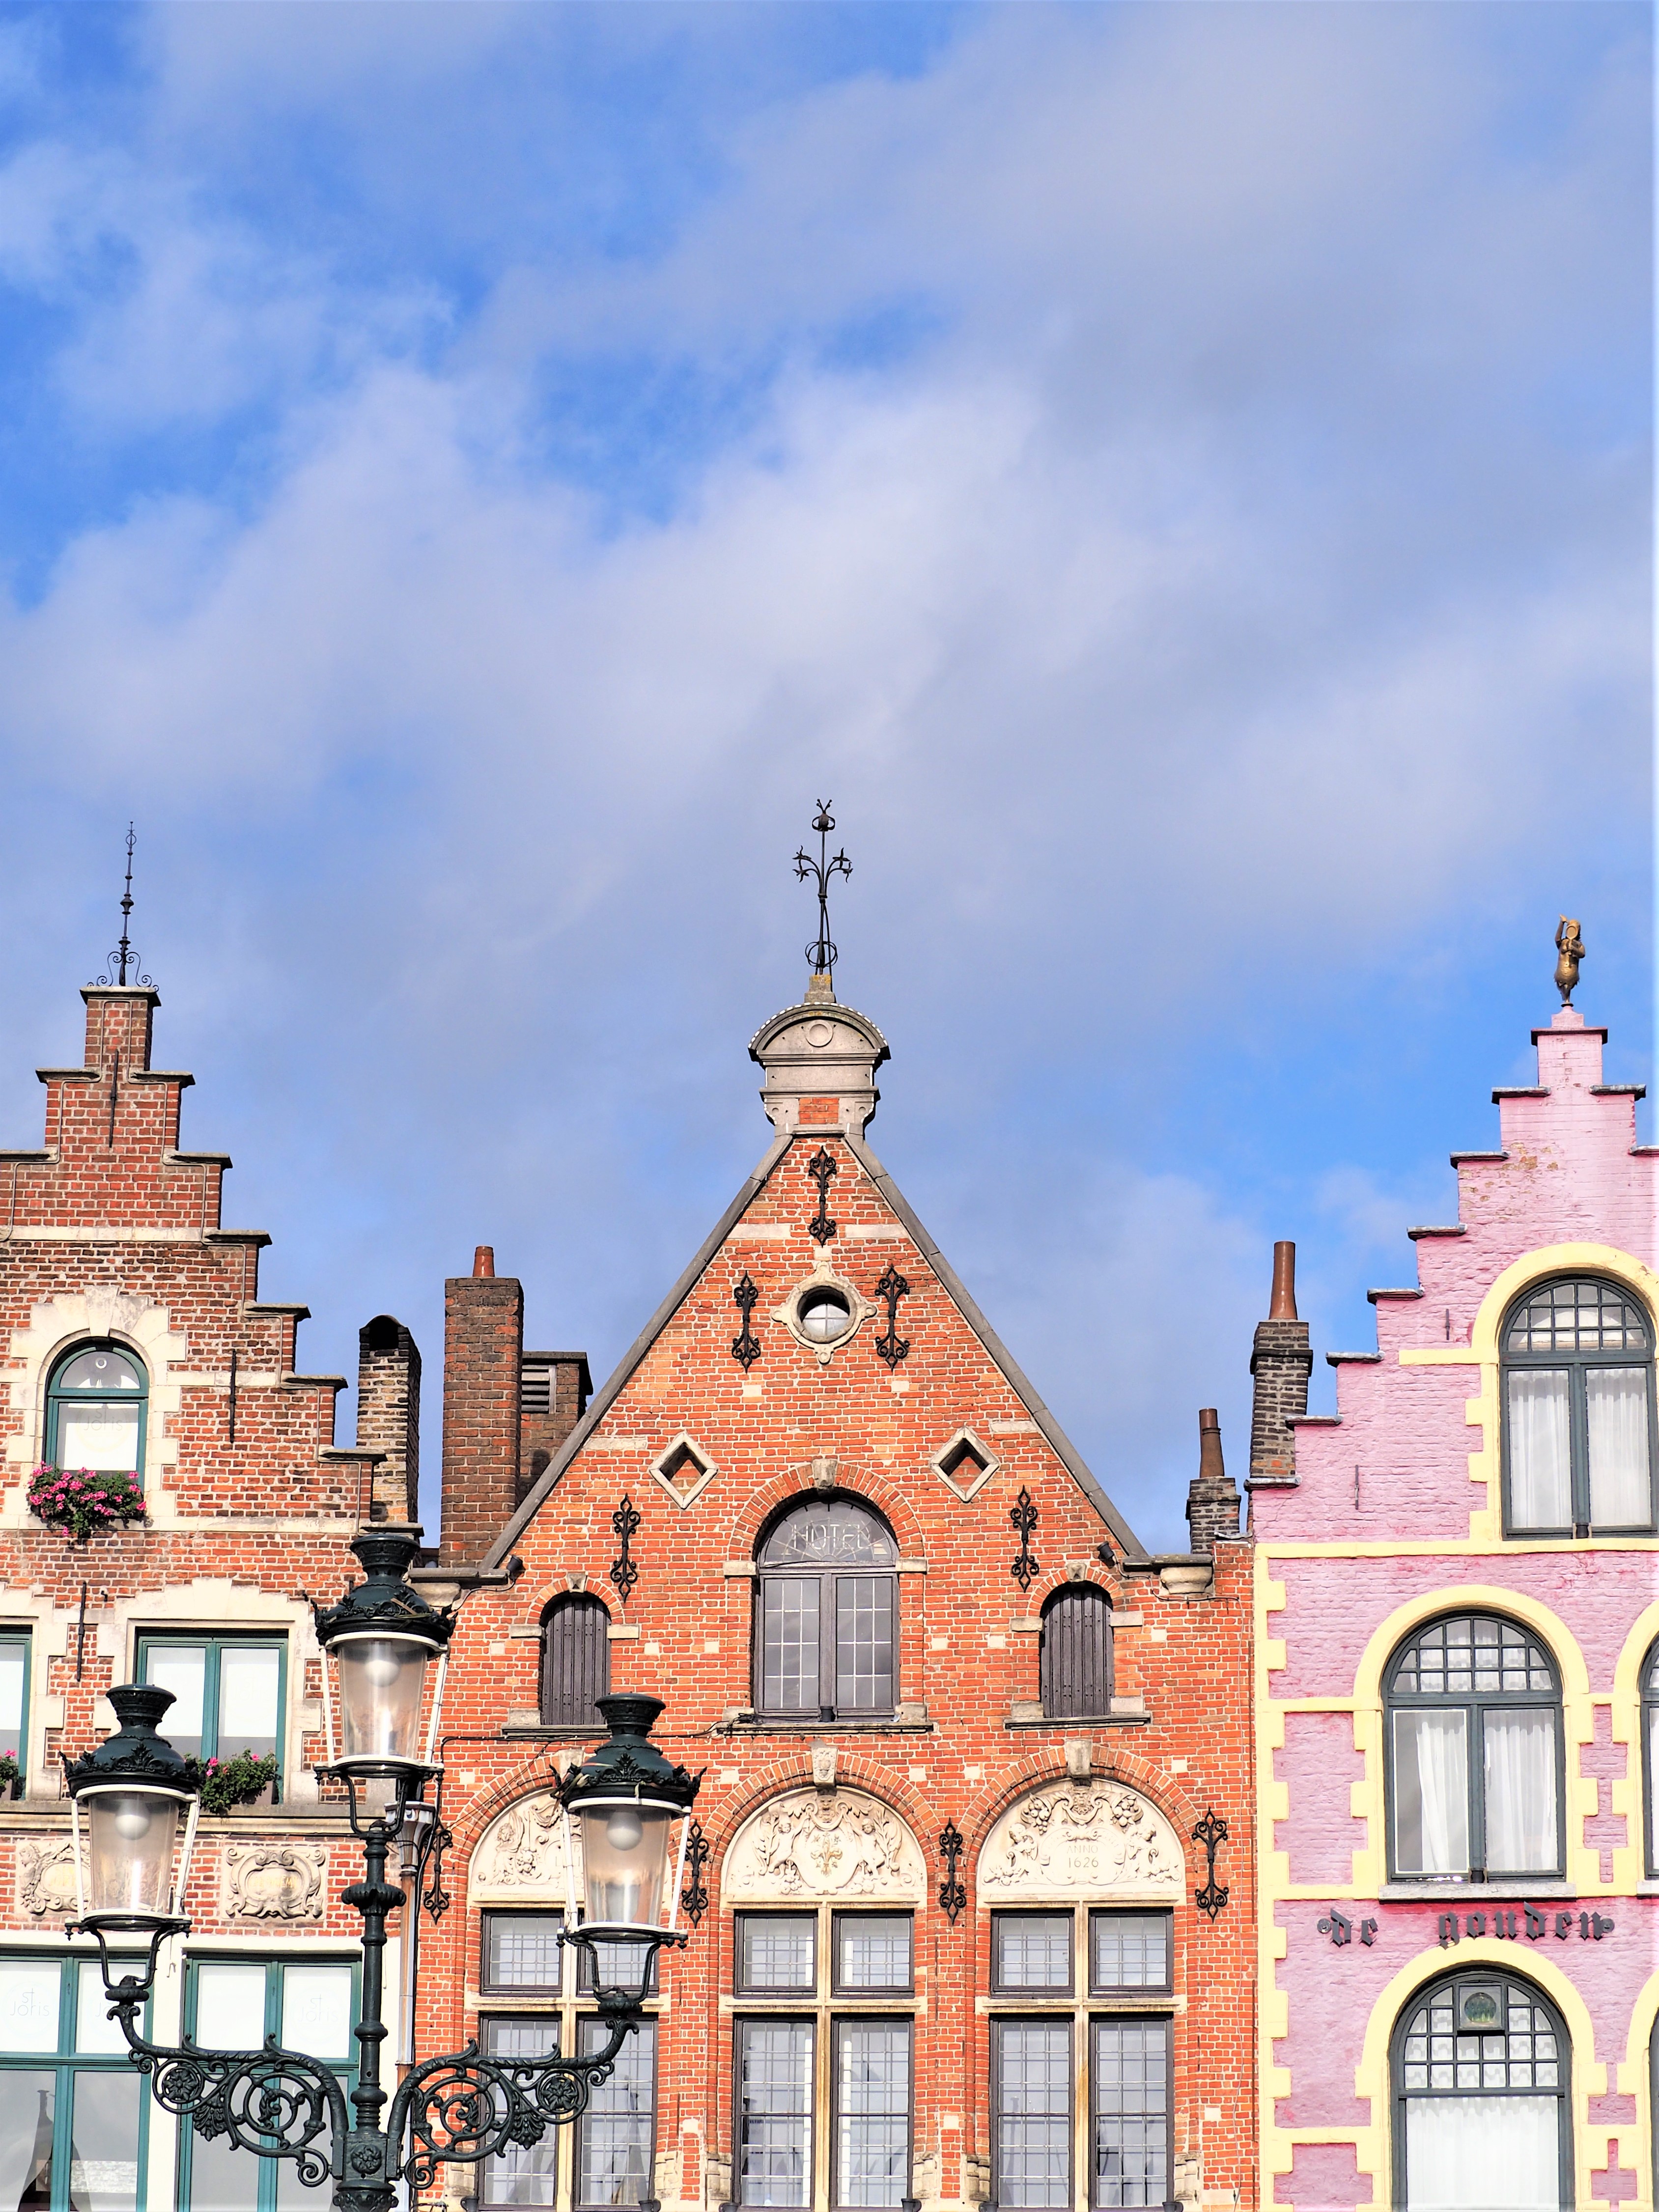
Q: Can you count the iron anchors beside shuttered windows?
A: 2